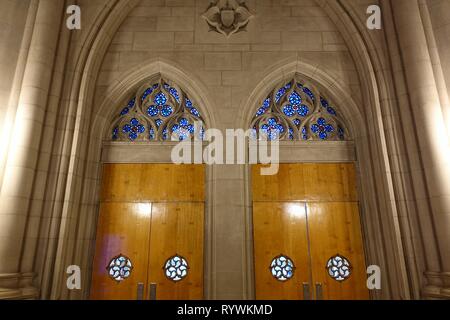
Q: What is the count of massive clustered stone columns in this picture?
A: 2